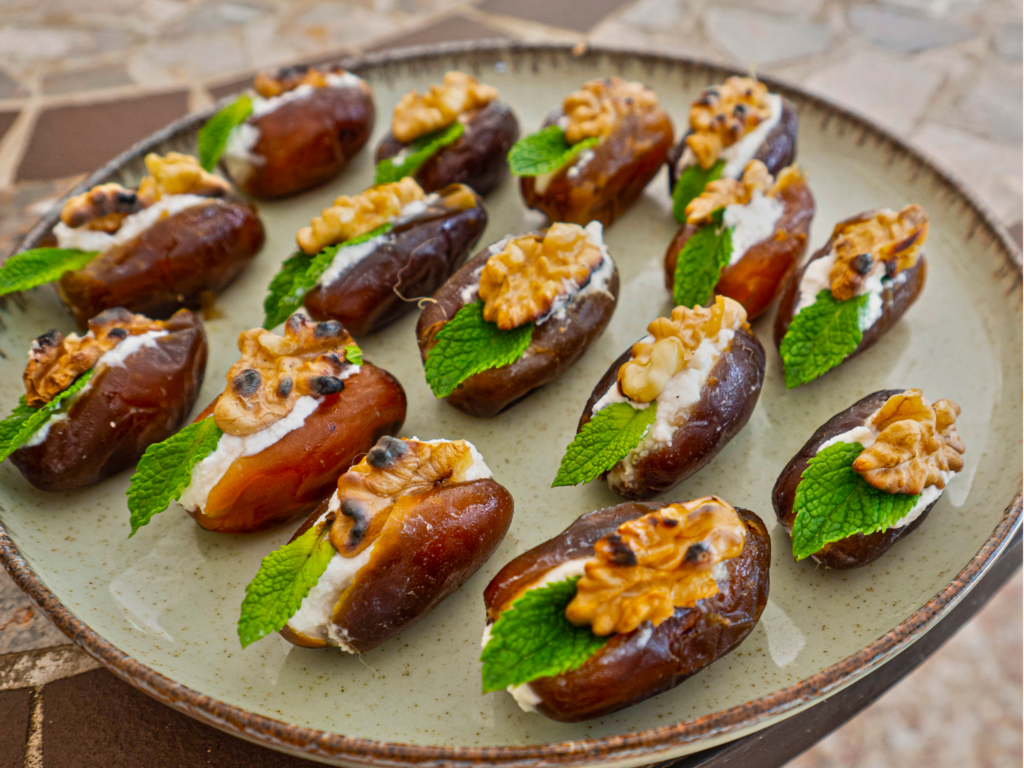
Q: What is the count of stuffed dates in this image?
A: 15